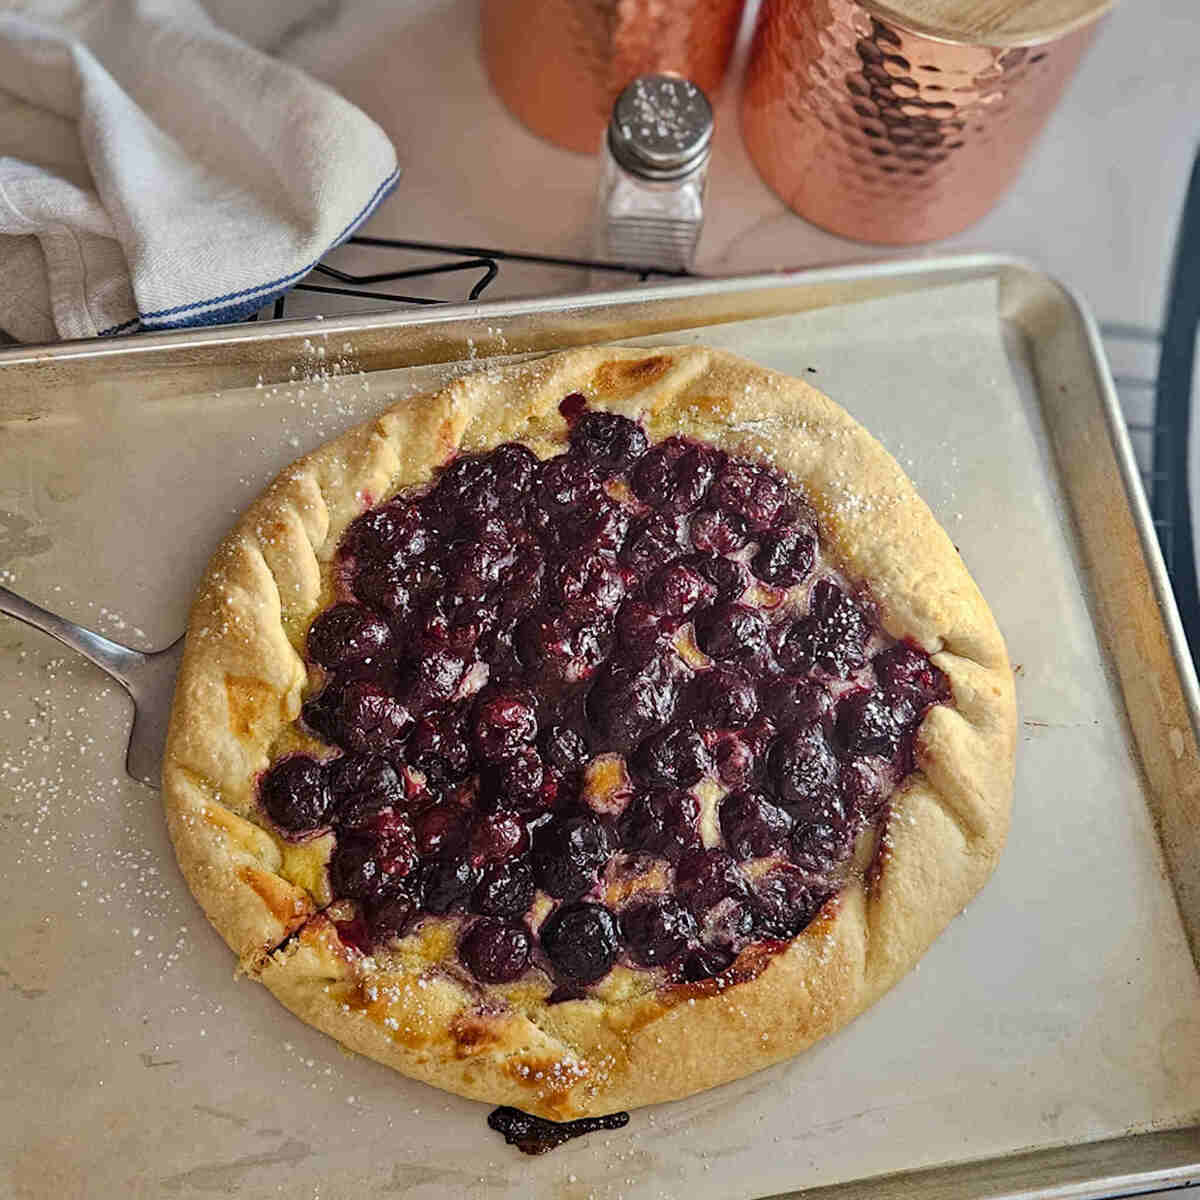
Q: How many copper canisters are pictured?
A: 2